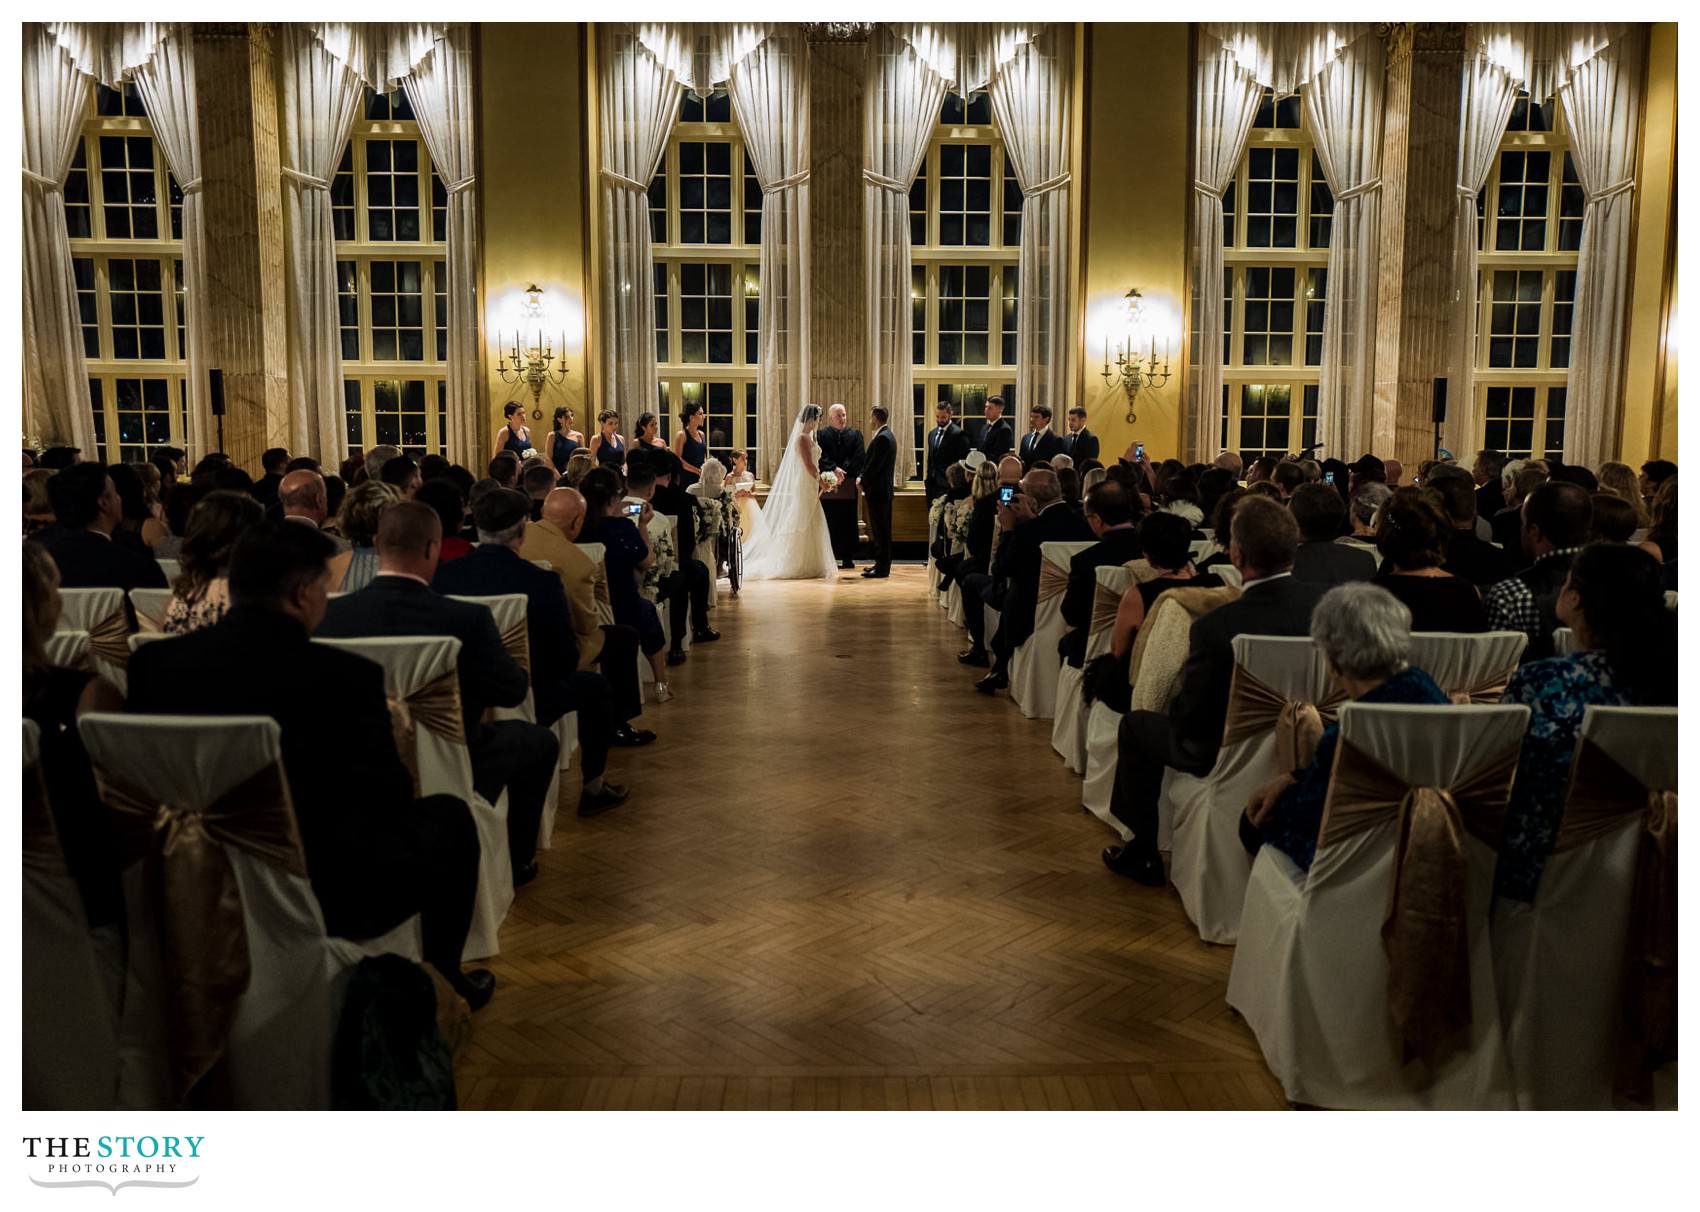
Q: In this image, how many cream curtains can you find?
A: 12